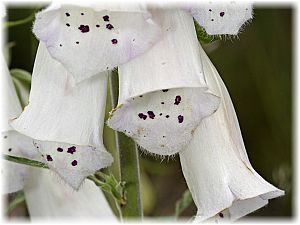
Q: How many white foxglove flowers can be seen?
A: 7